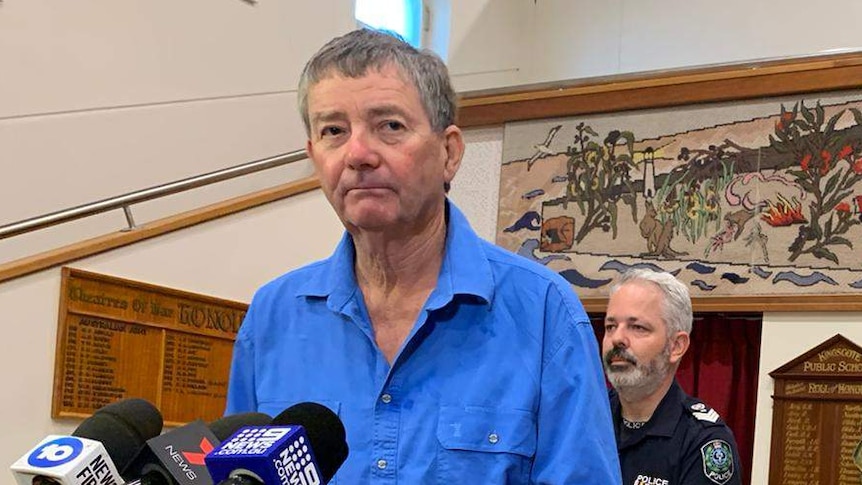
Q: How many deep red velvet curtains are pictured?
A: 1